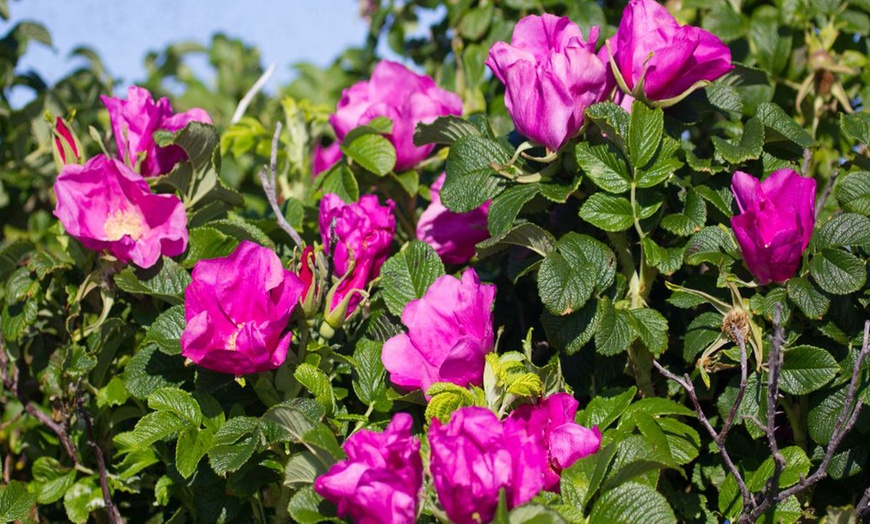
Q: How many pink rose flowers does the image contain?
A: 13